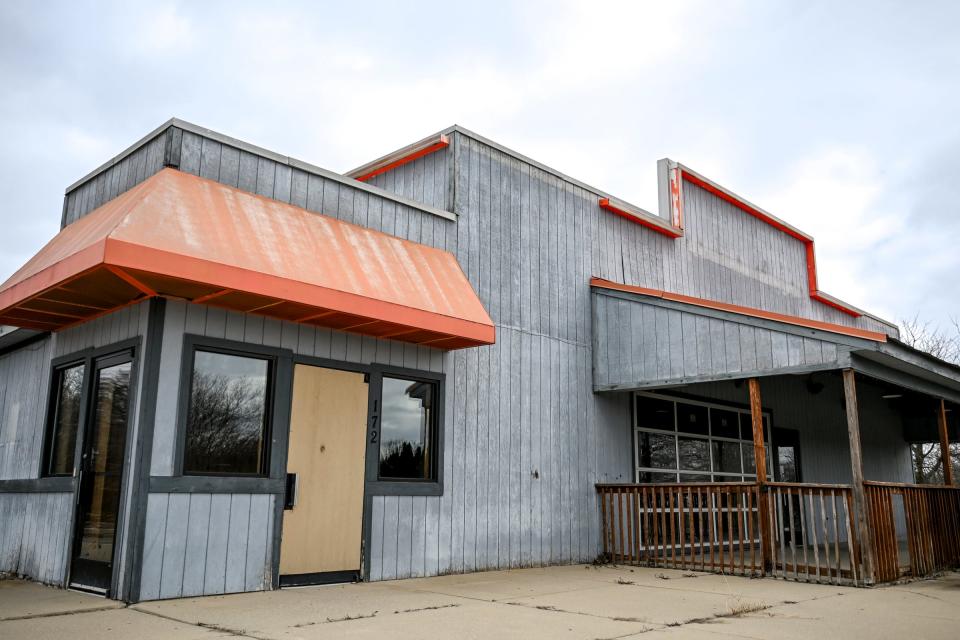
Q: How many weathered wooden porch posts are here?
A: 3